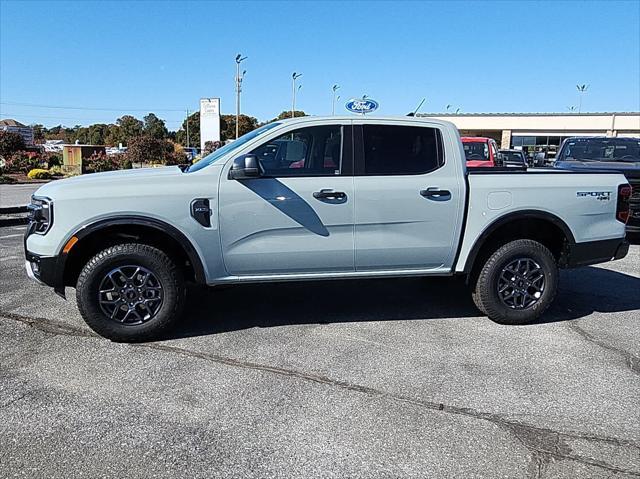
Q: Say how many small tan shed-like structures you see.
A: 1